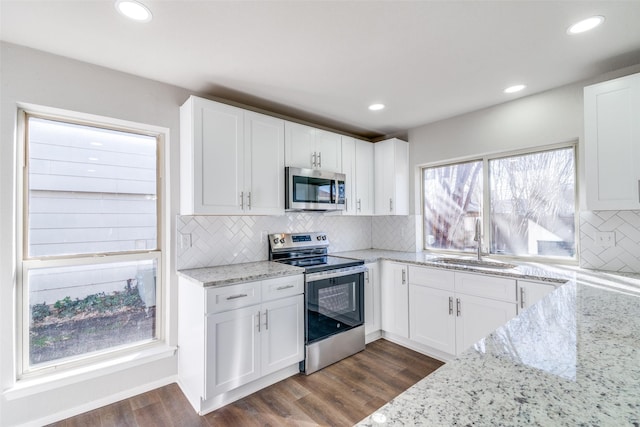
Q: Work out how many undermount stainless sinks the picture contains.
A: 1